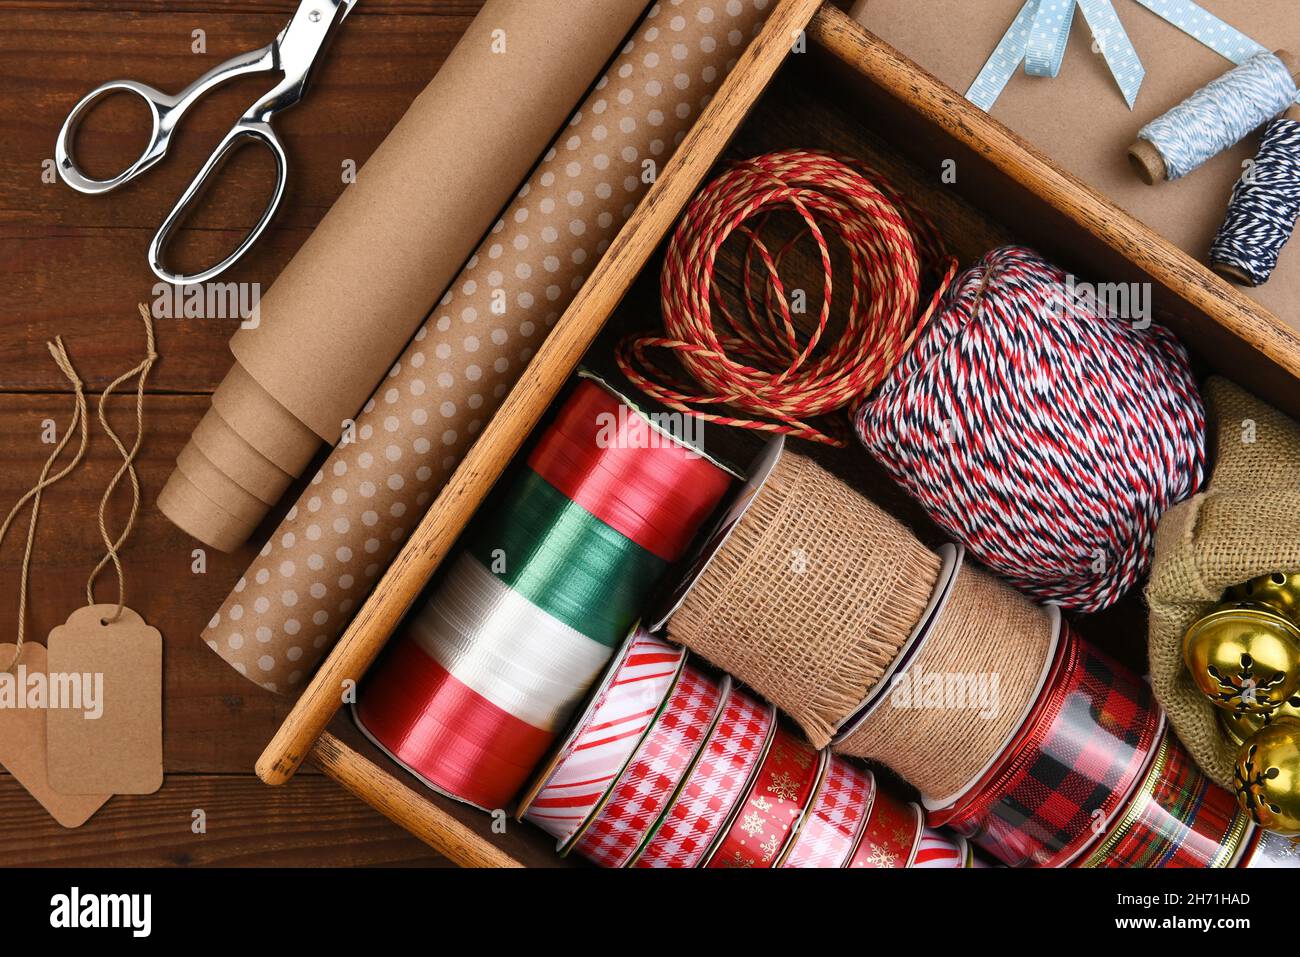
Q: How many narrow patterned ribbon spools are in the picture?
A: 7